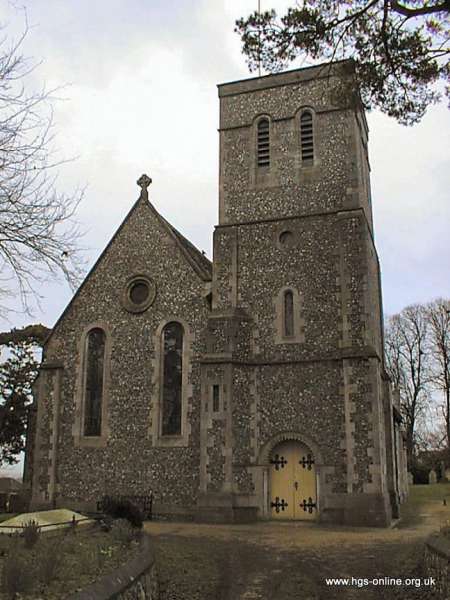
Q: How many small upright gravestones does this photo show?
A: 2